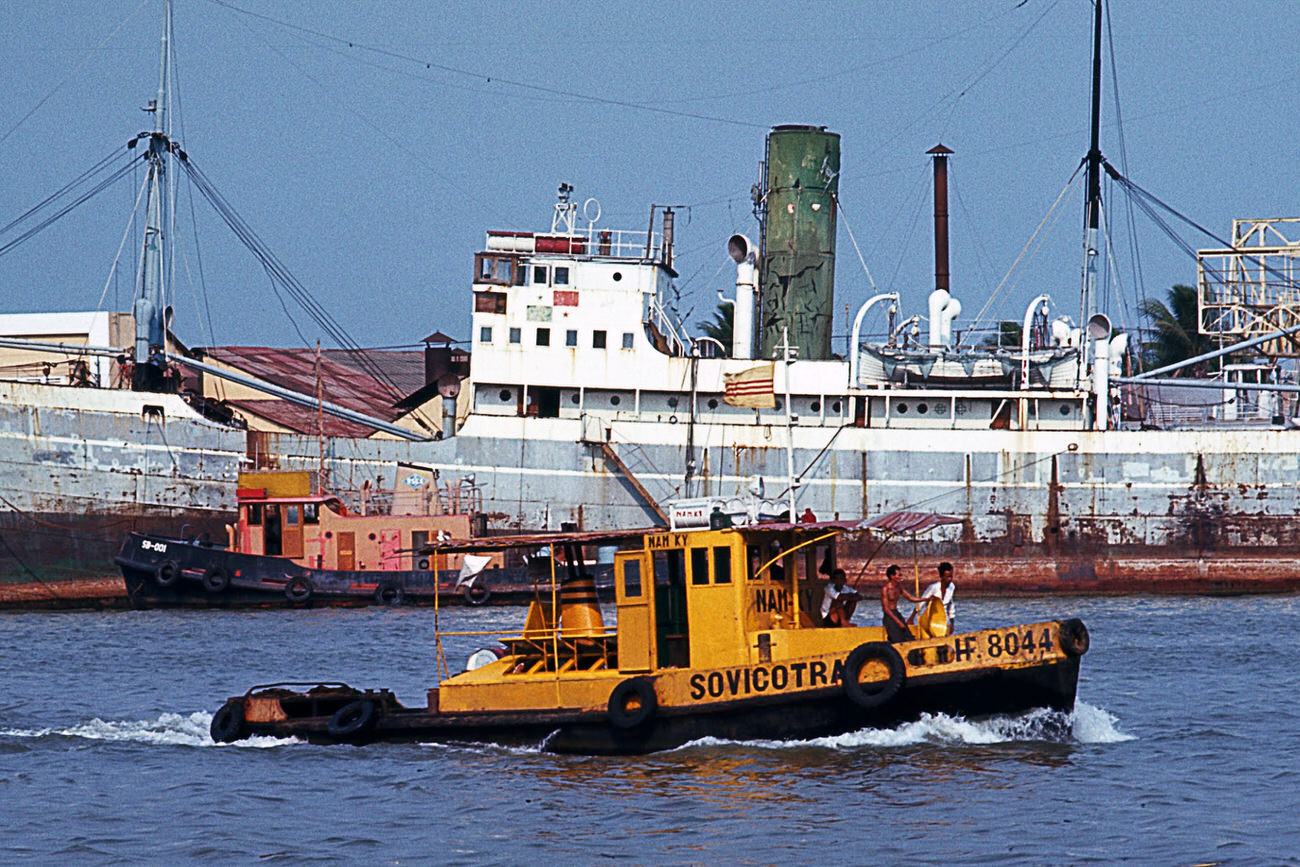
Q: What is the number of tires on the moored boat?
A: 5